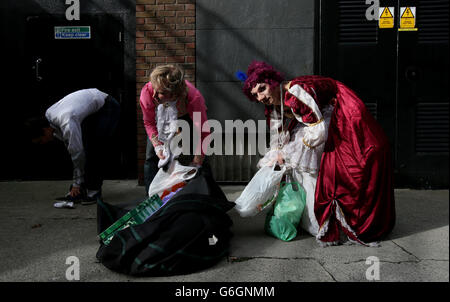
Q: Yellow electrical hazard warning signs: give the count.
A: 2